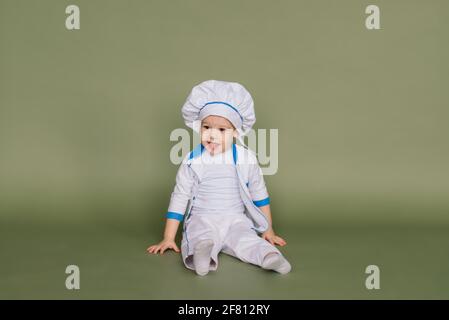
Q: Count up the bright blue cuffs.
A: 2